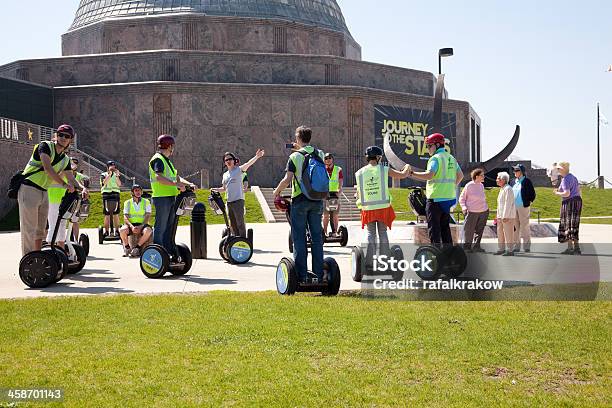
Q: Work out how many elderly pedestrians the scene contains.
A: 4